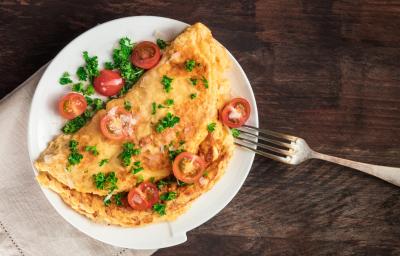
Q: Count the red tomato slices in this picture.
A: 7